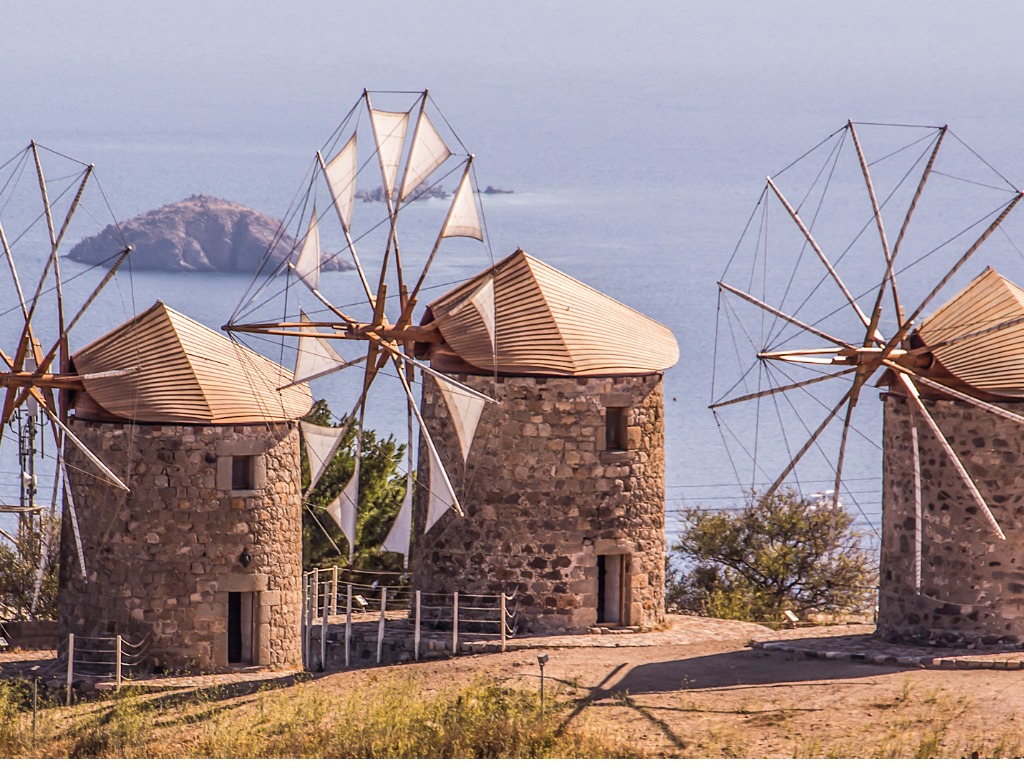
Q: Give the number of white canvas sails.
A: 12